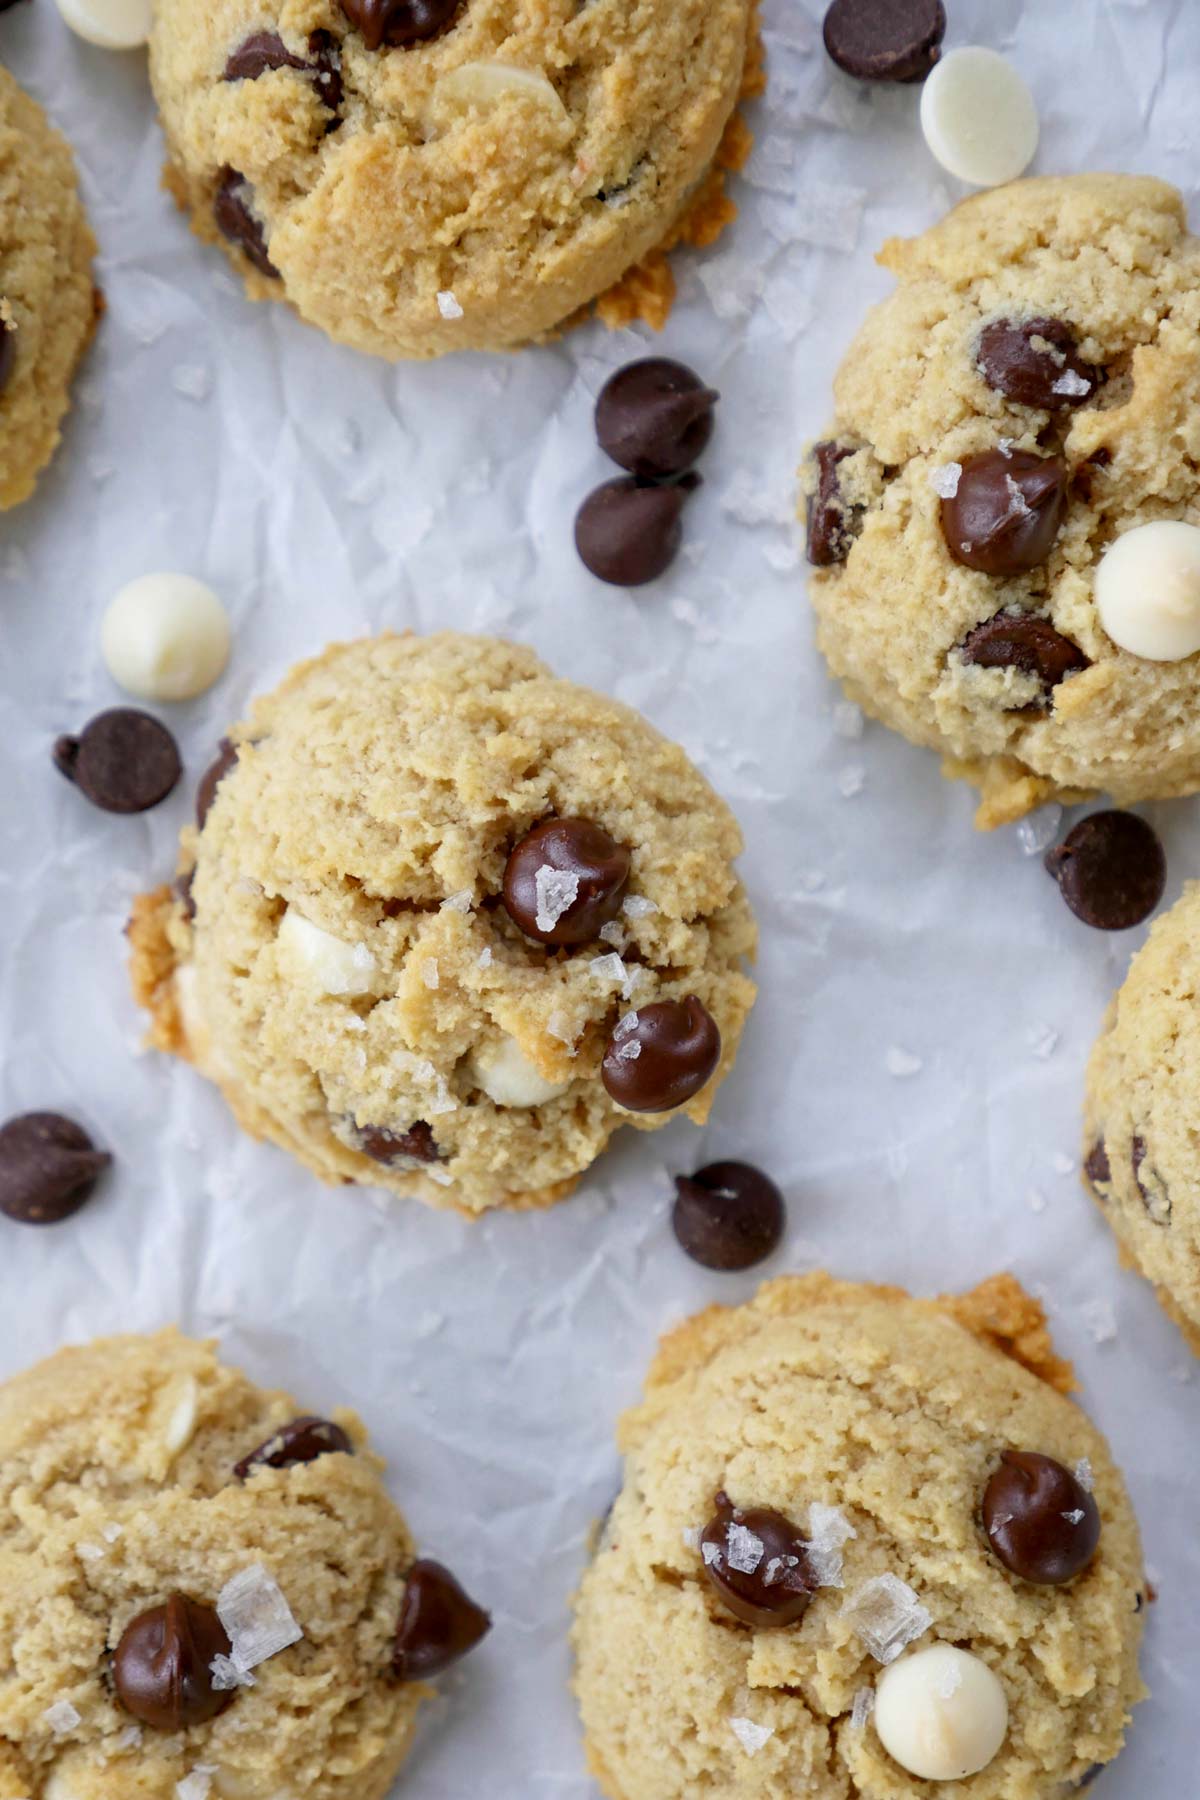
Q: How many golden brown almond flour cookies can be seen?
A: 7